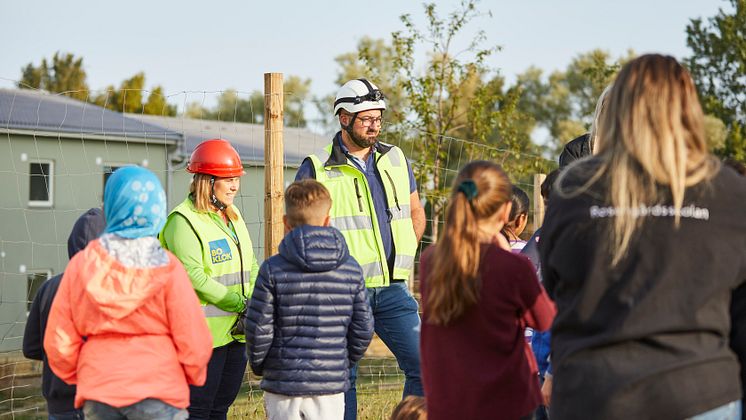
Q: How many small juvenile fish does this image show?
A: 0